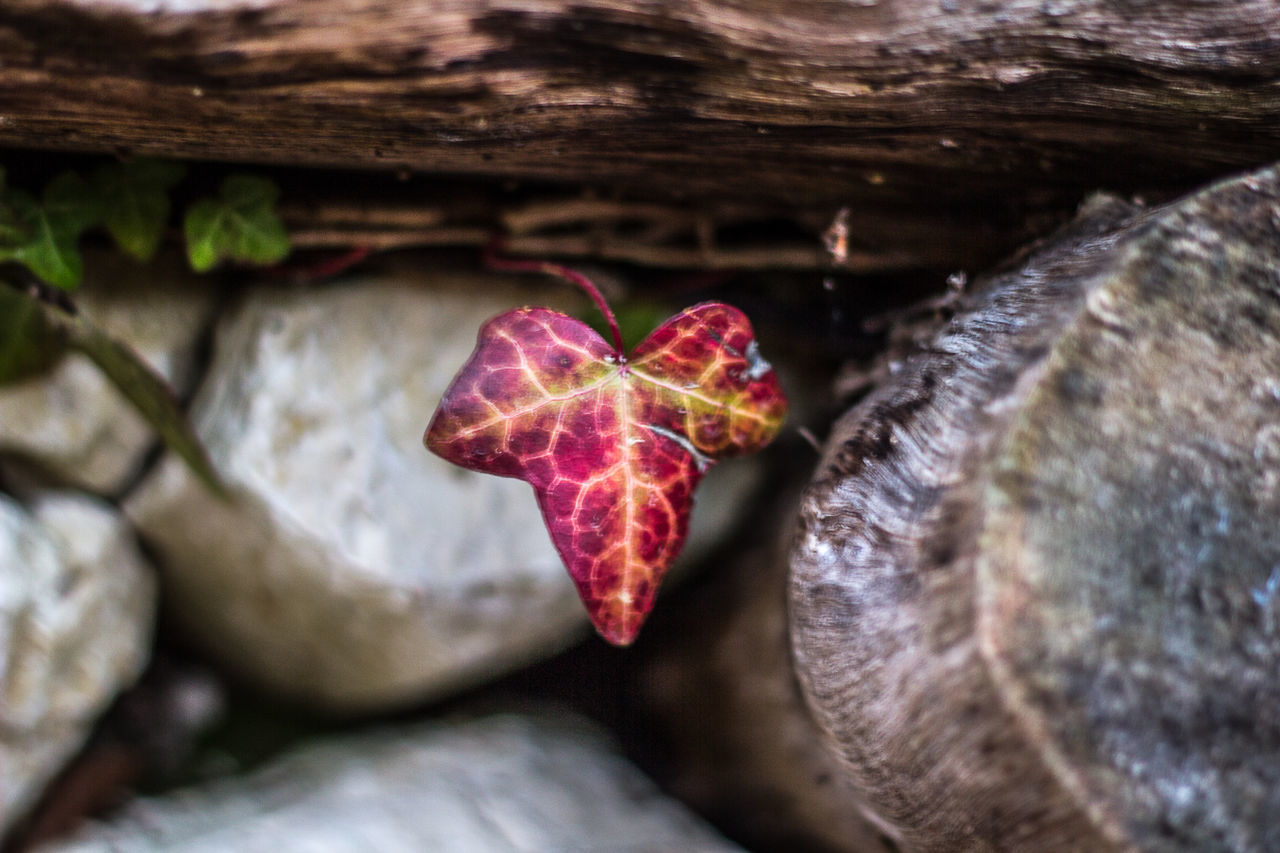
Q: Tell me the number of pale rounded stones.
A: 4